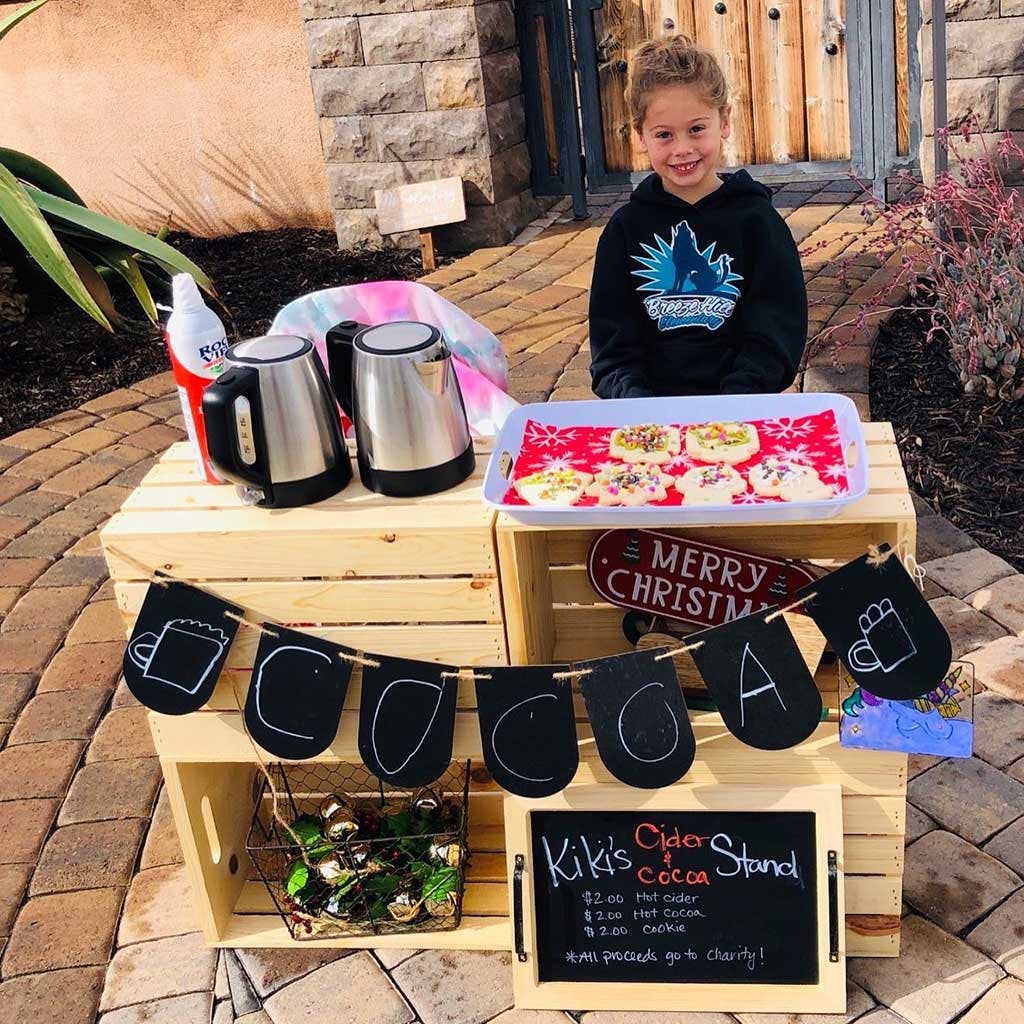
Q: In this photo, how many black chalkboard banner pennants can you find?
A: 7